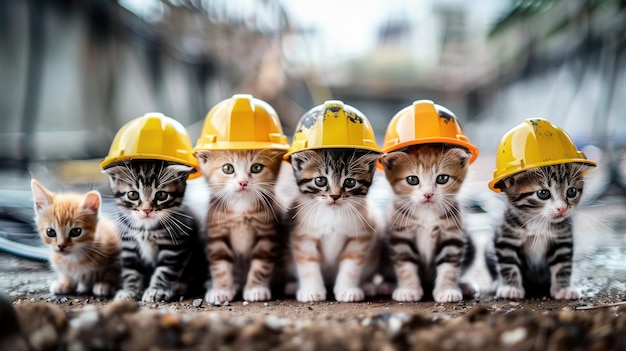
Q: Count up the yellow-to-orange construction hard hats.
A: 5